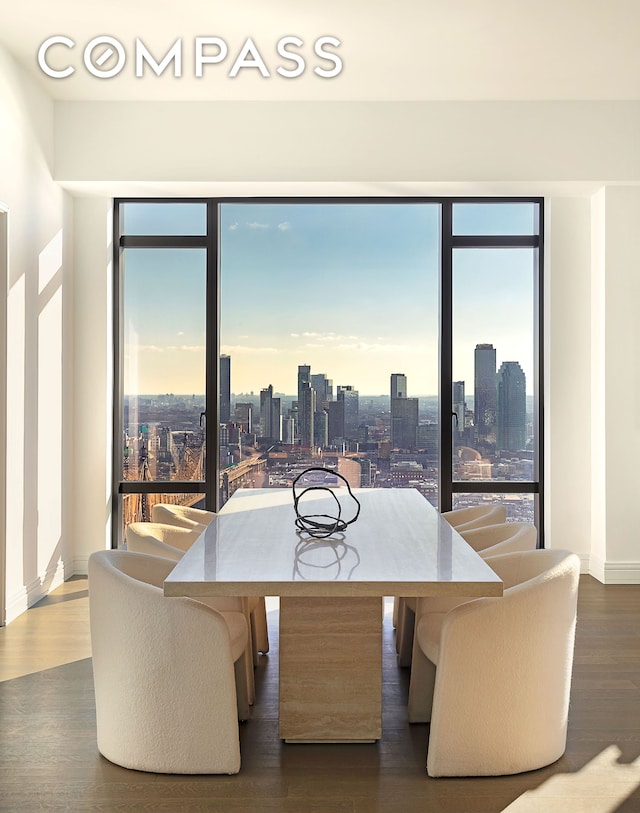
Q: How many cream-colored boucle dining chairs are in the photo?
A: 6